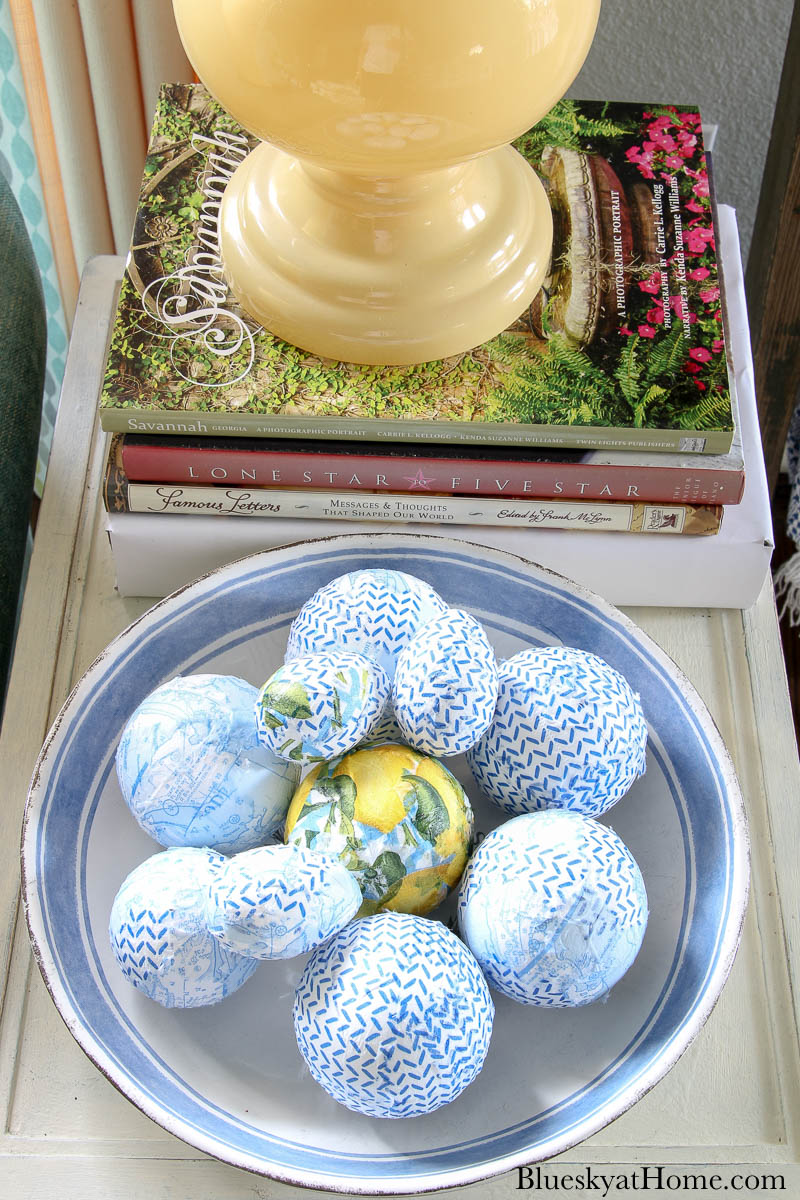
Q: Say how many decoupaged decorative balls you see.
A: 10